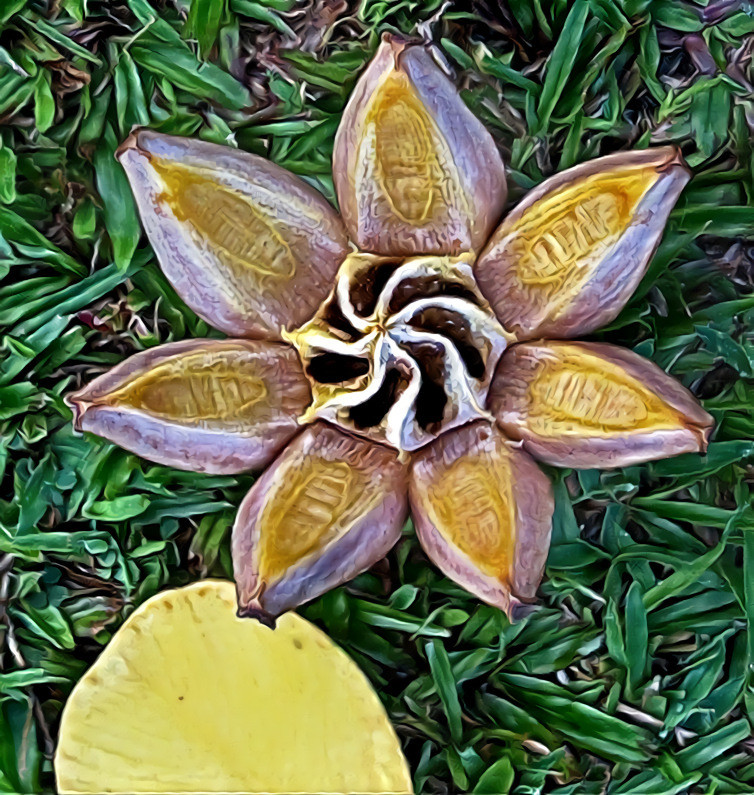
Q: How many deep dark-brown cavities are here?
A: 7